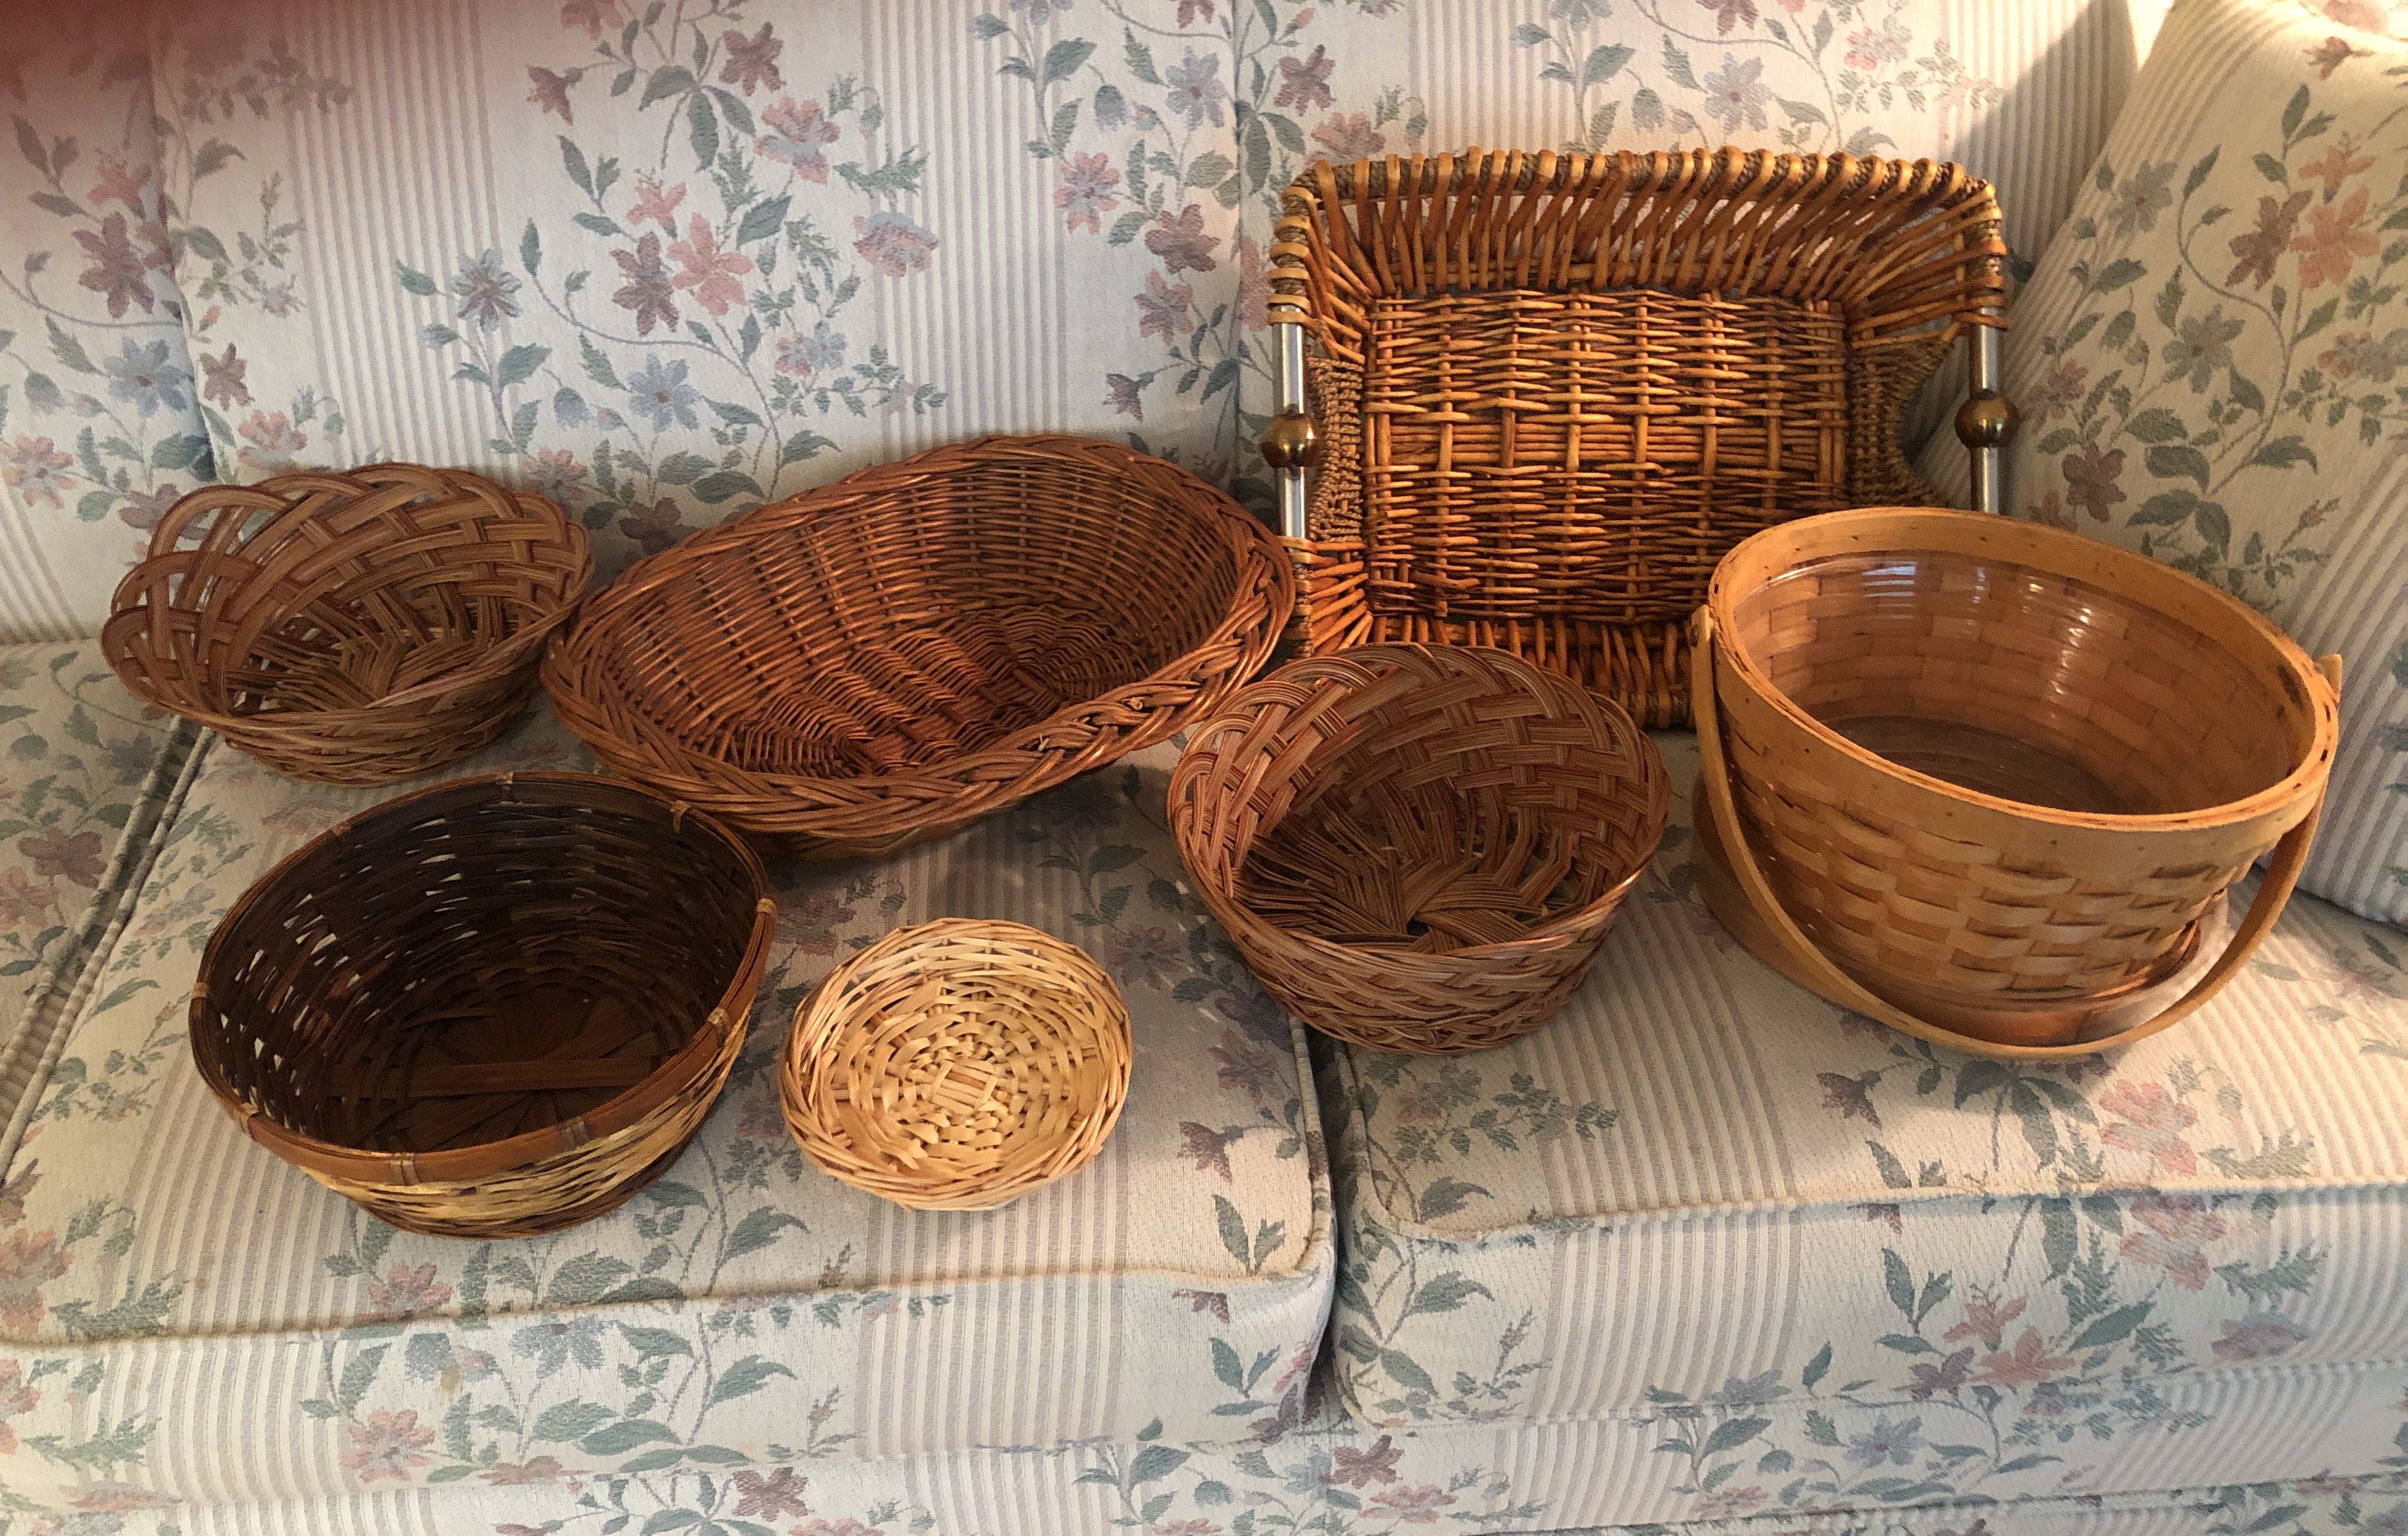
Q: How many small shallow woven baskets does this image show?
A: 1